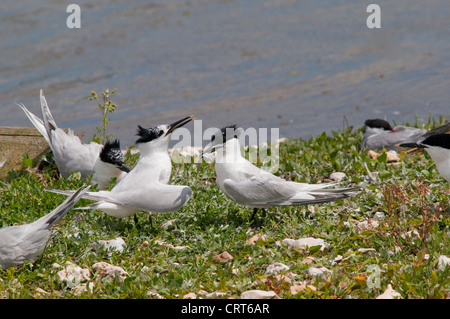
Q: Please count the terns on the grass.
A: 6